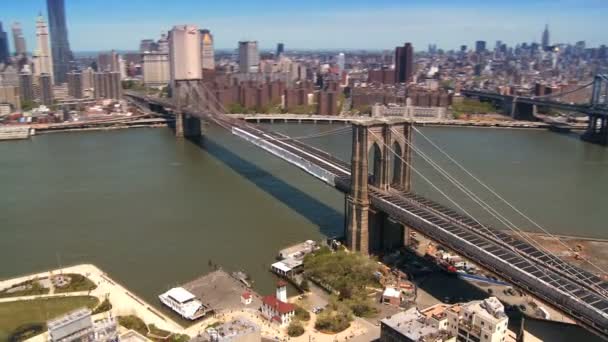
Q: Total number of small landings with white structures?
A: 2